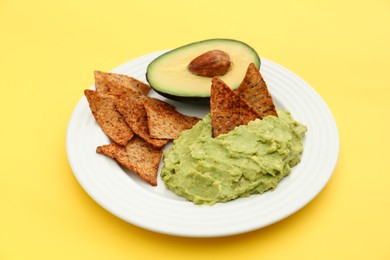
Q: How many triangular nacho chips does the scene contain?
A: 7